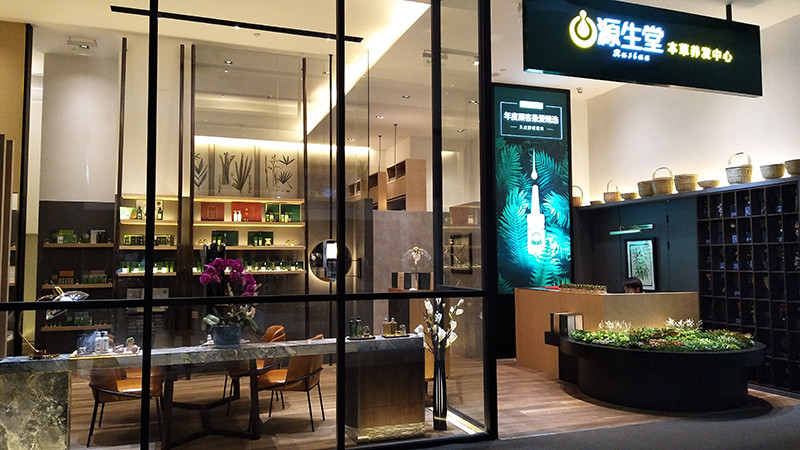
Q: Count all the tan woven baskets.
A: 11